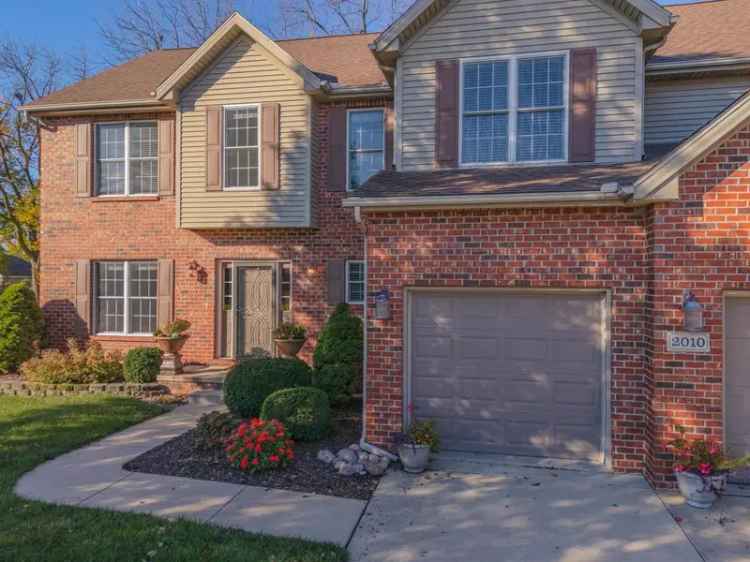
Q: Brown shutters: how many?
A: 11